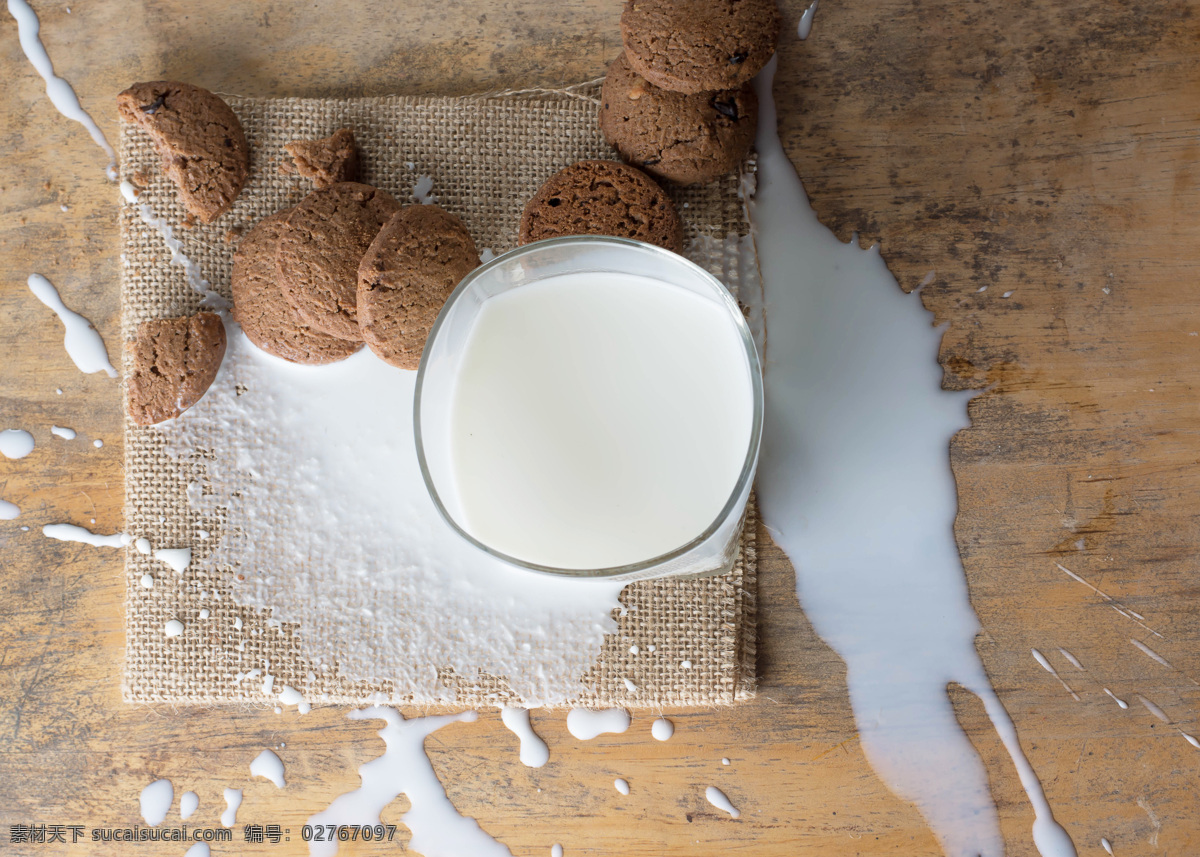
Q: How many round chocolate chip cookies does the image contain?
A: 6